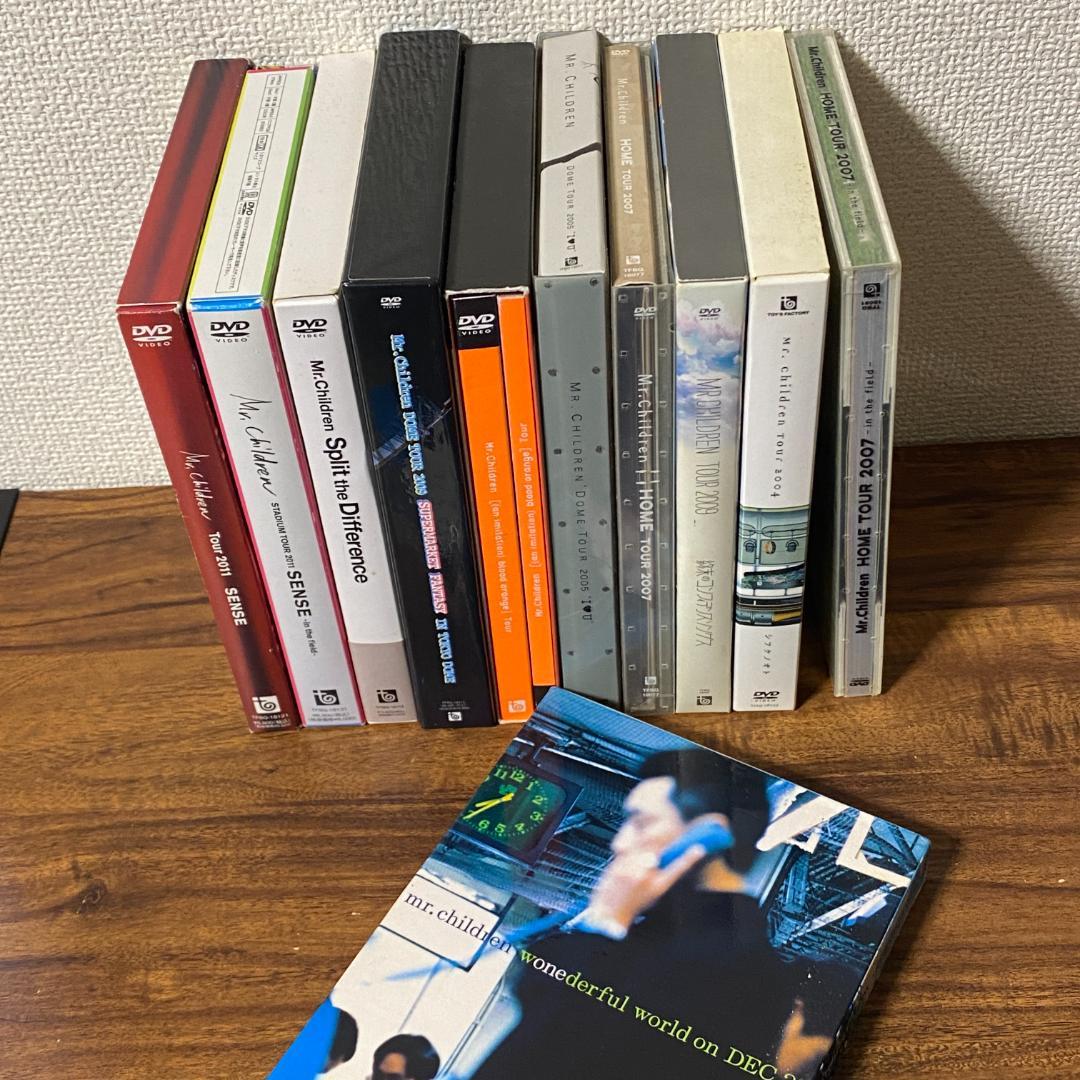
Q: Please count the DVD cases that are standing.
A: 10